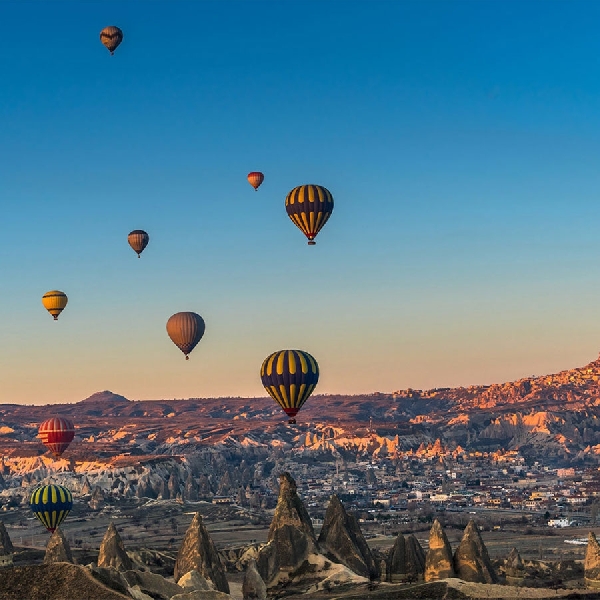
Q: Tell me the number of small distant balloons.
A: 4